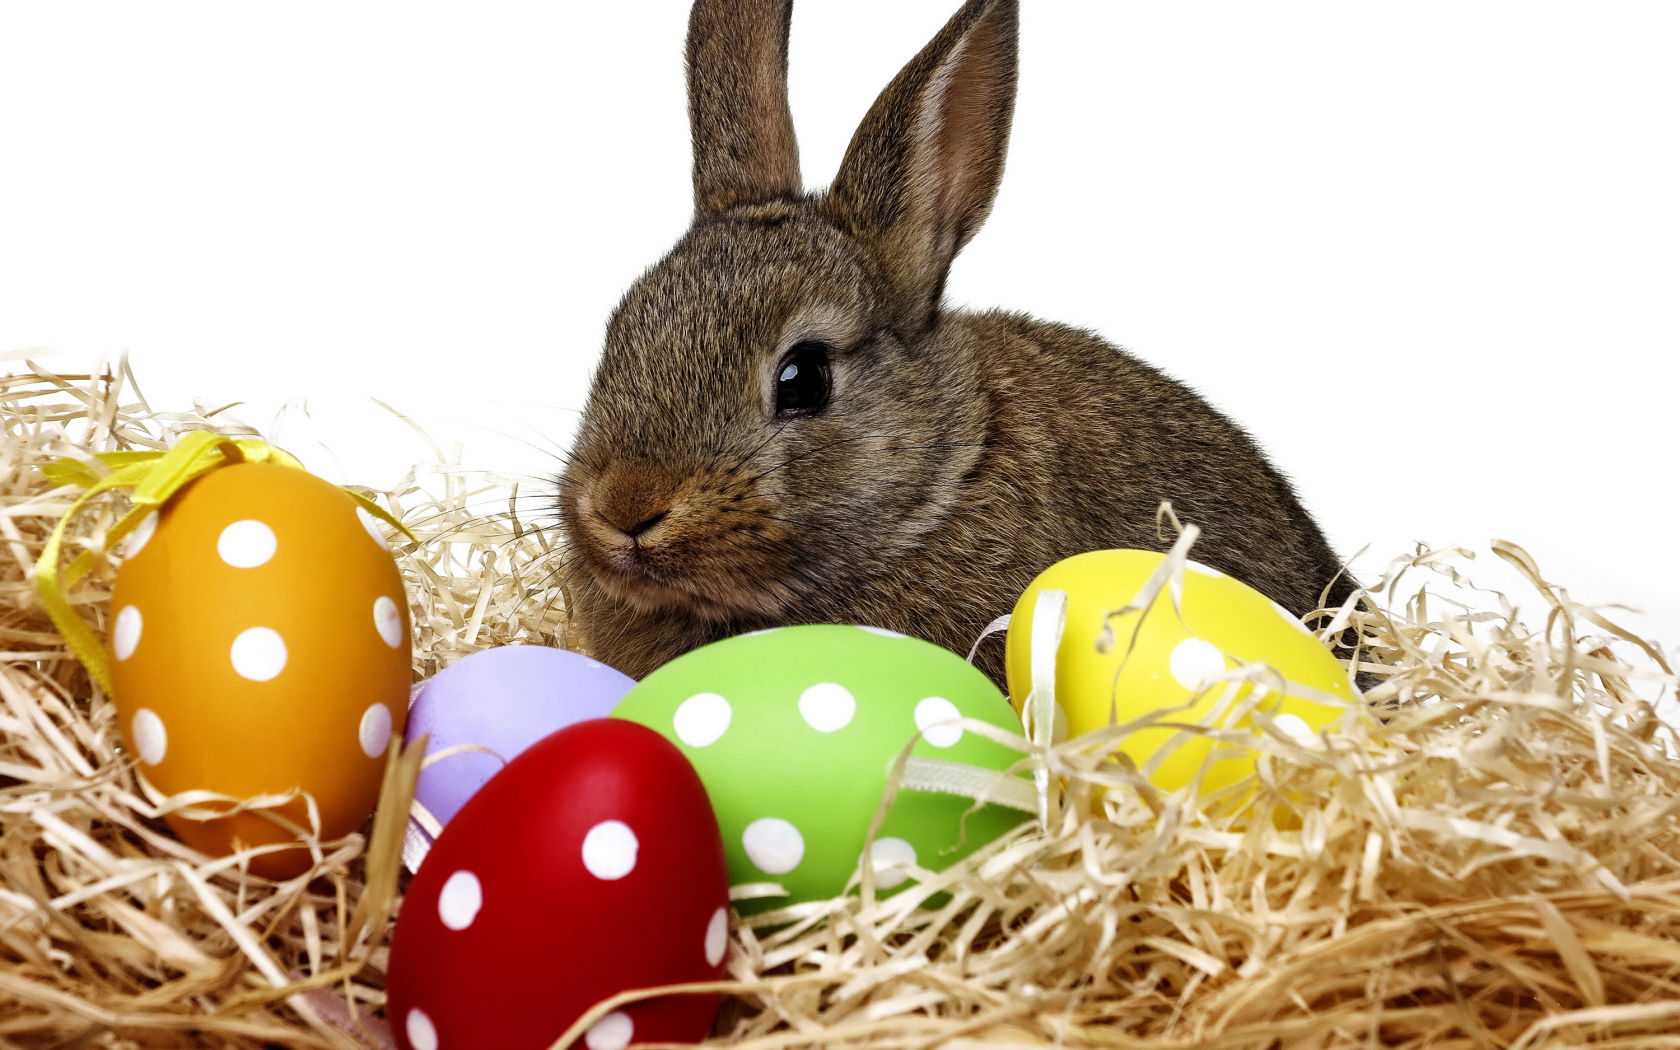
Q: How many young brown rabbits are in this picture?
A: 1